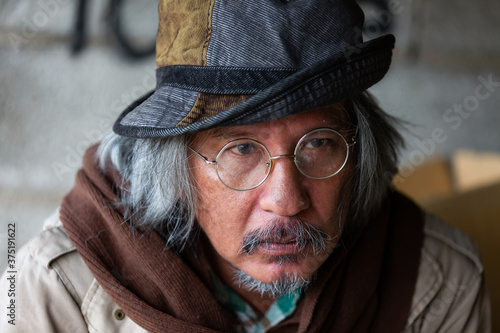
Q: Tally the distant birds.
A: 0